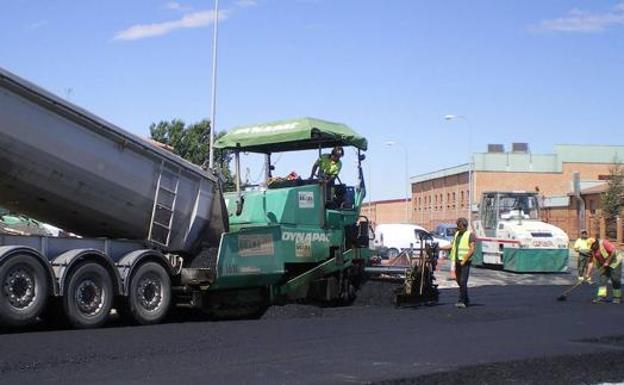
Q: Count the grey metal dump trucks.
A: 1